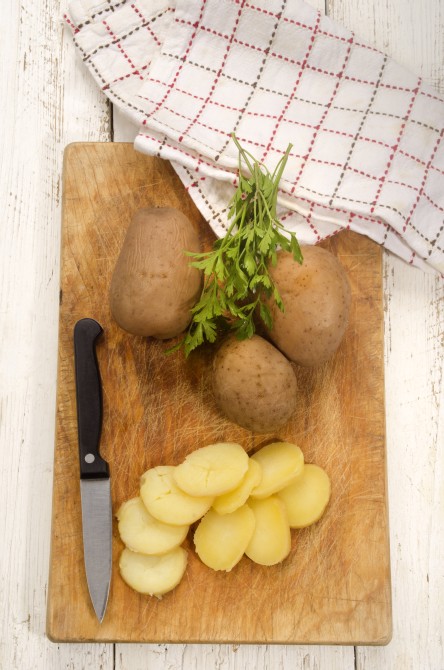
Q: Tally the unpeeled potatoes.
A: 3